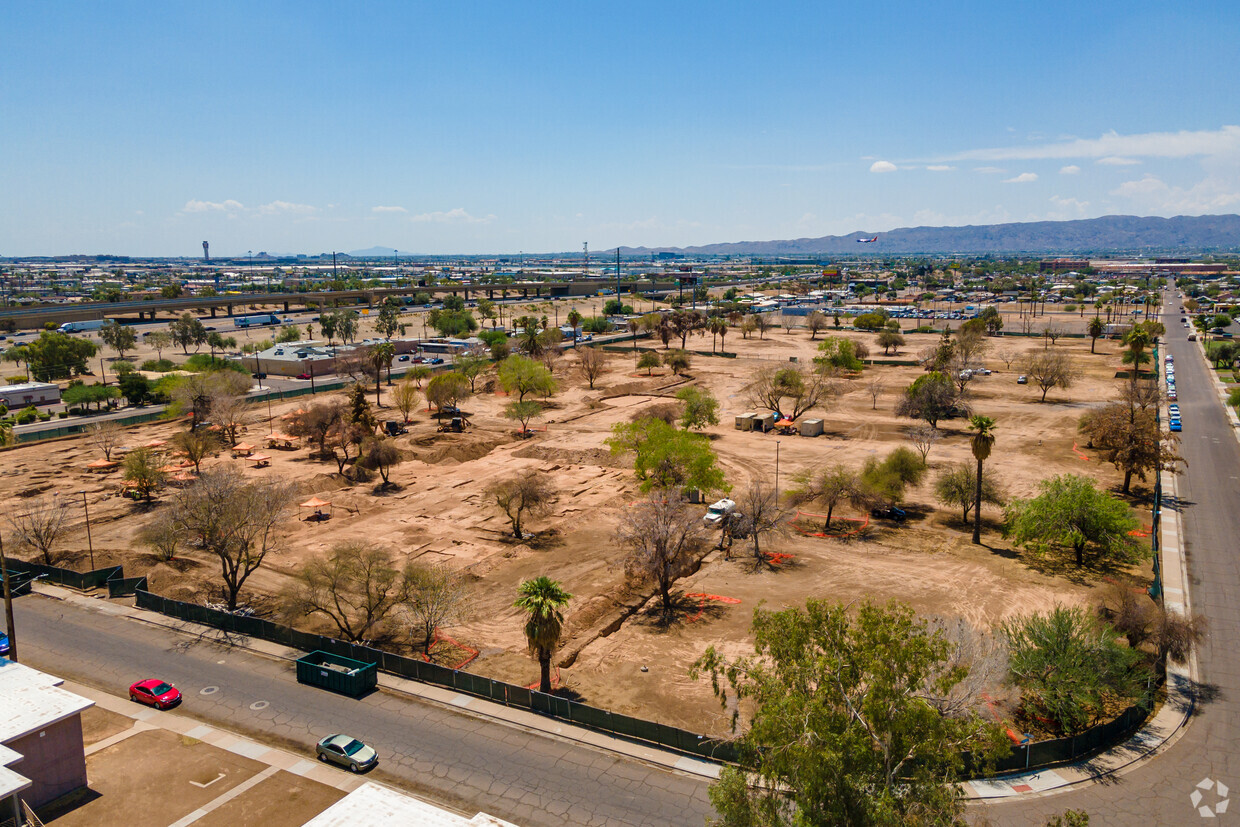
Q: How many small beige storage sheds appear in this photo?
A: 3